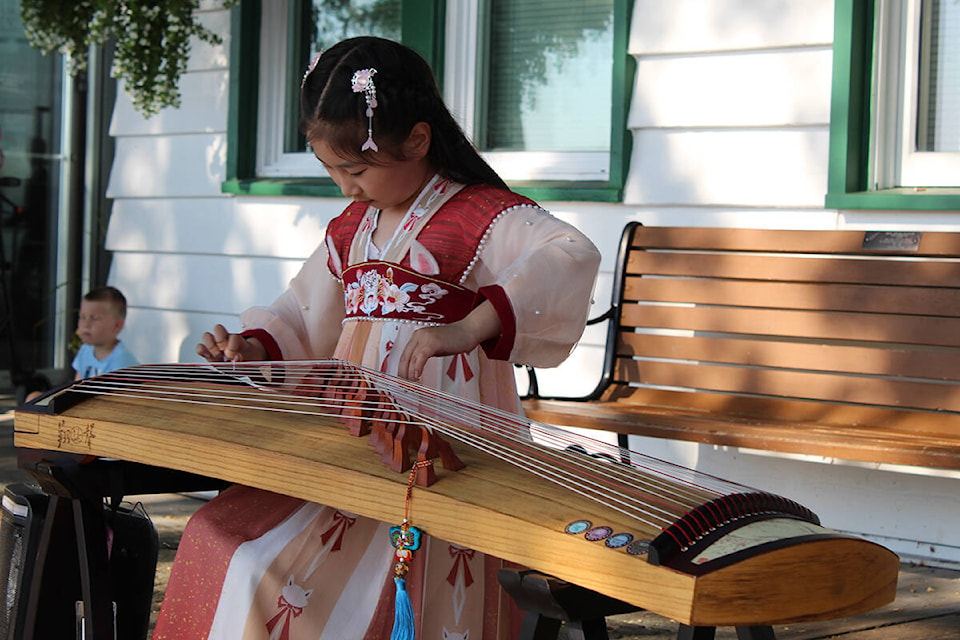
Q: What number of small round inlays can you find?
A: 4